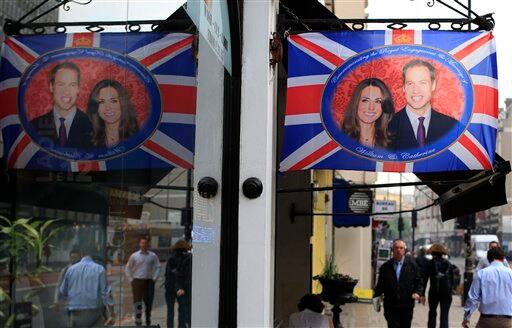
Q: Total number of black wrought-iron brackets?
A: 2